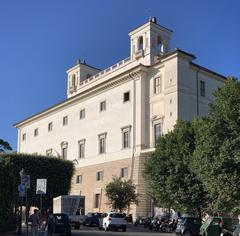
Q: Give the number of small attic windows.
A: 7